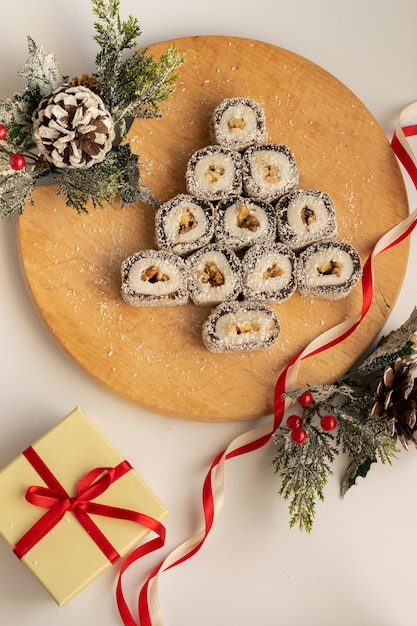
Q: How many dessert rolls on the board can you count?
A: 11